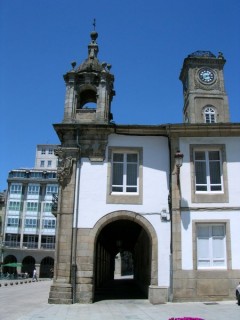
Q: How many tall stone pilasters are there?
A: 2